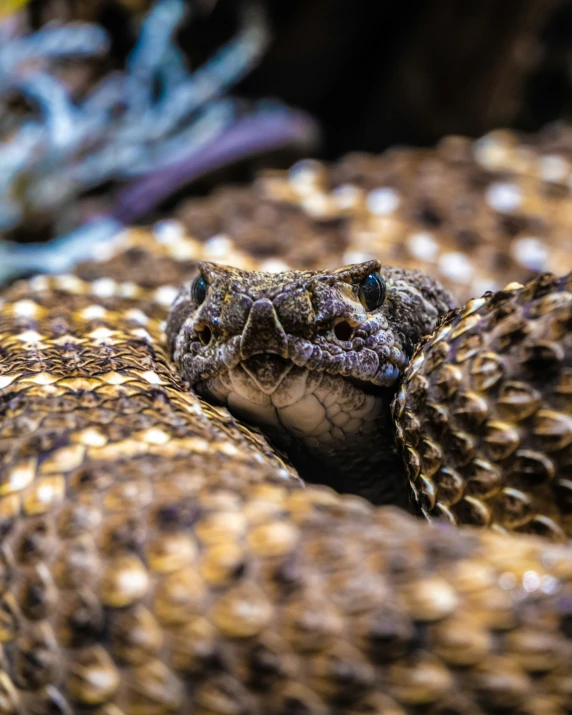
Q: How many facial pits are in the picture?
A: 2